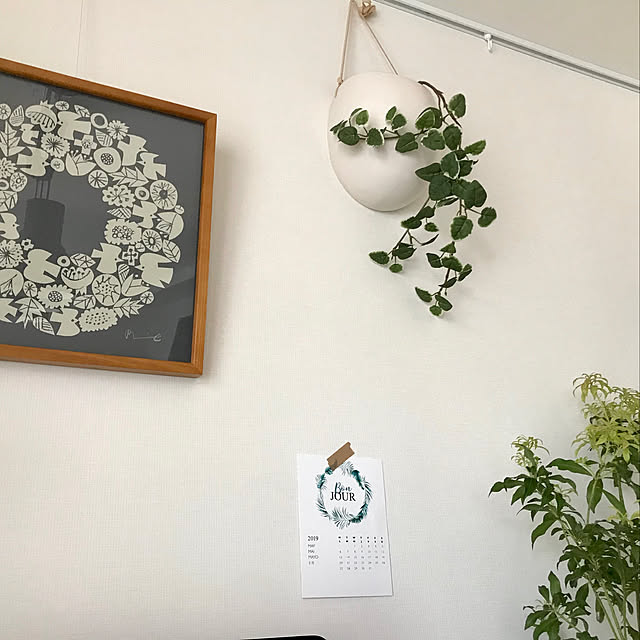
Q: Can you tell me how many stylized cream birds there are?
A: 12